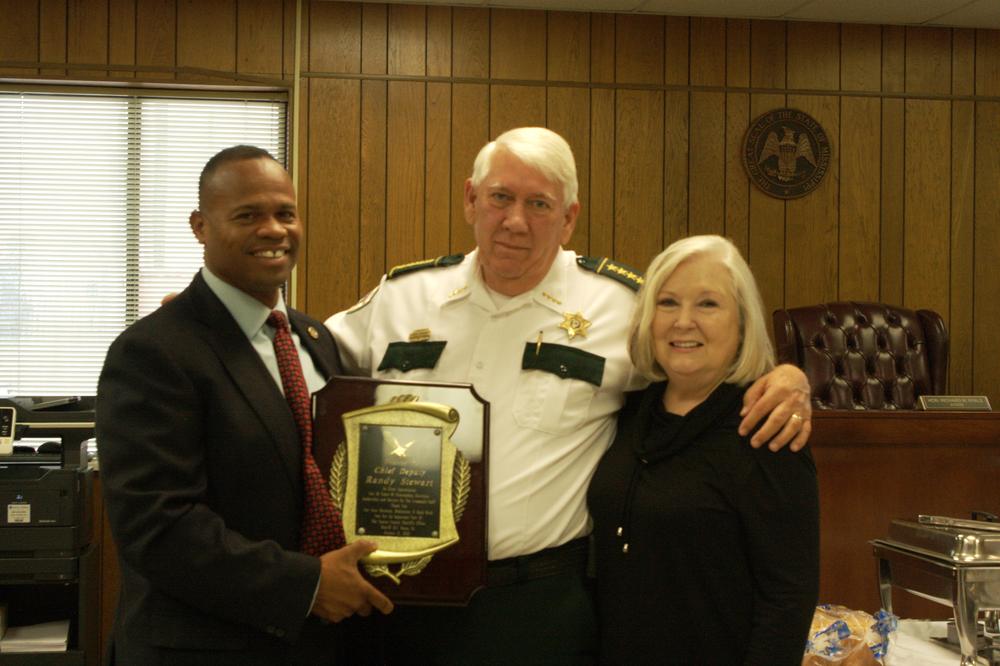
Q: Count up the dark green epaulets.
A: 2